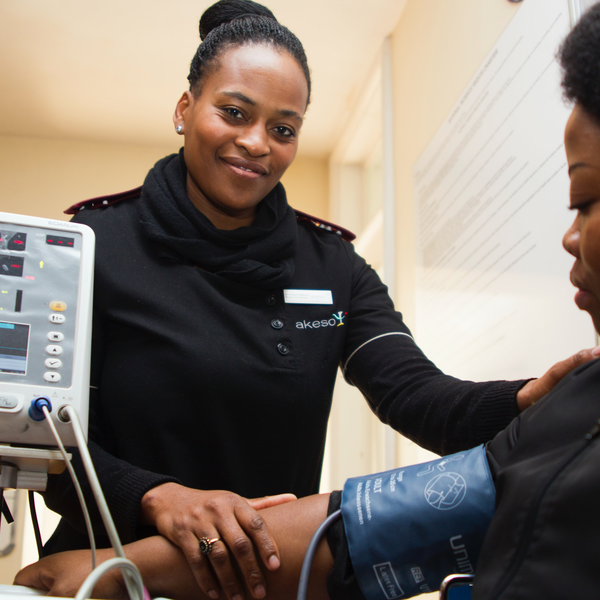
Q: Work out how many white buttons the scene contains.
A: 5